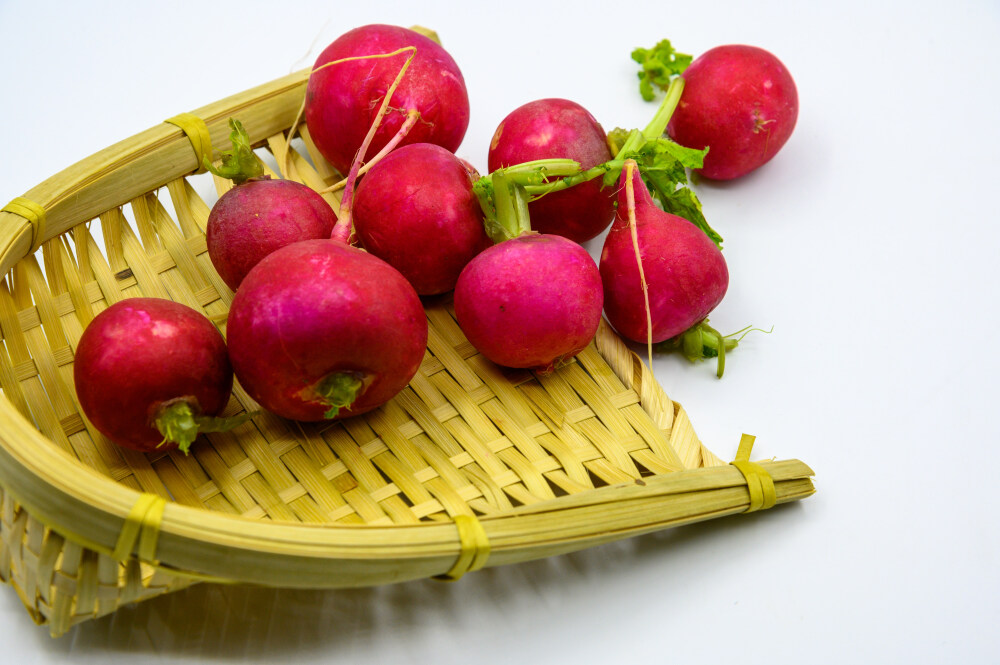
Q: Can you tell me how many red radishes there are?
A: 9